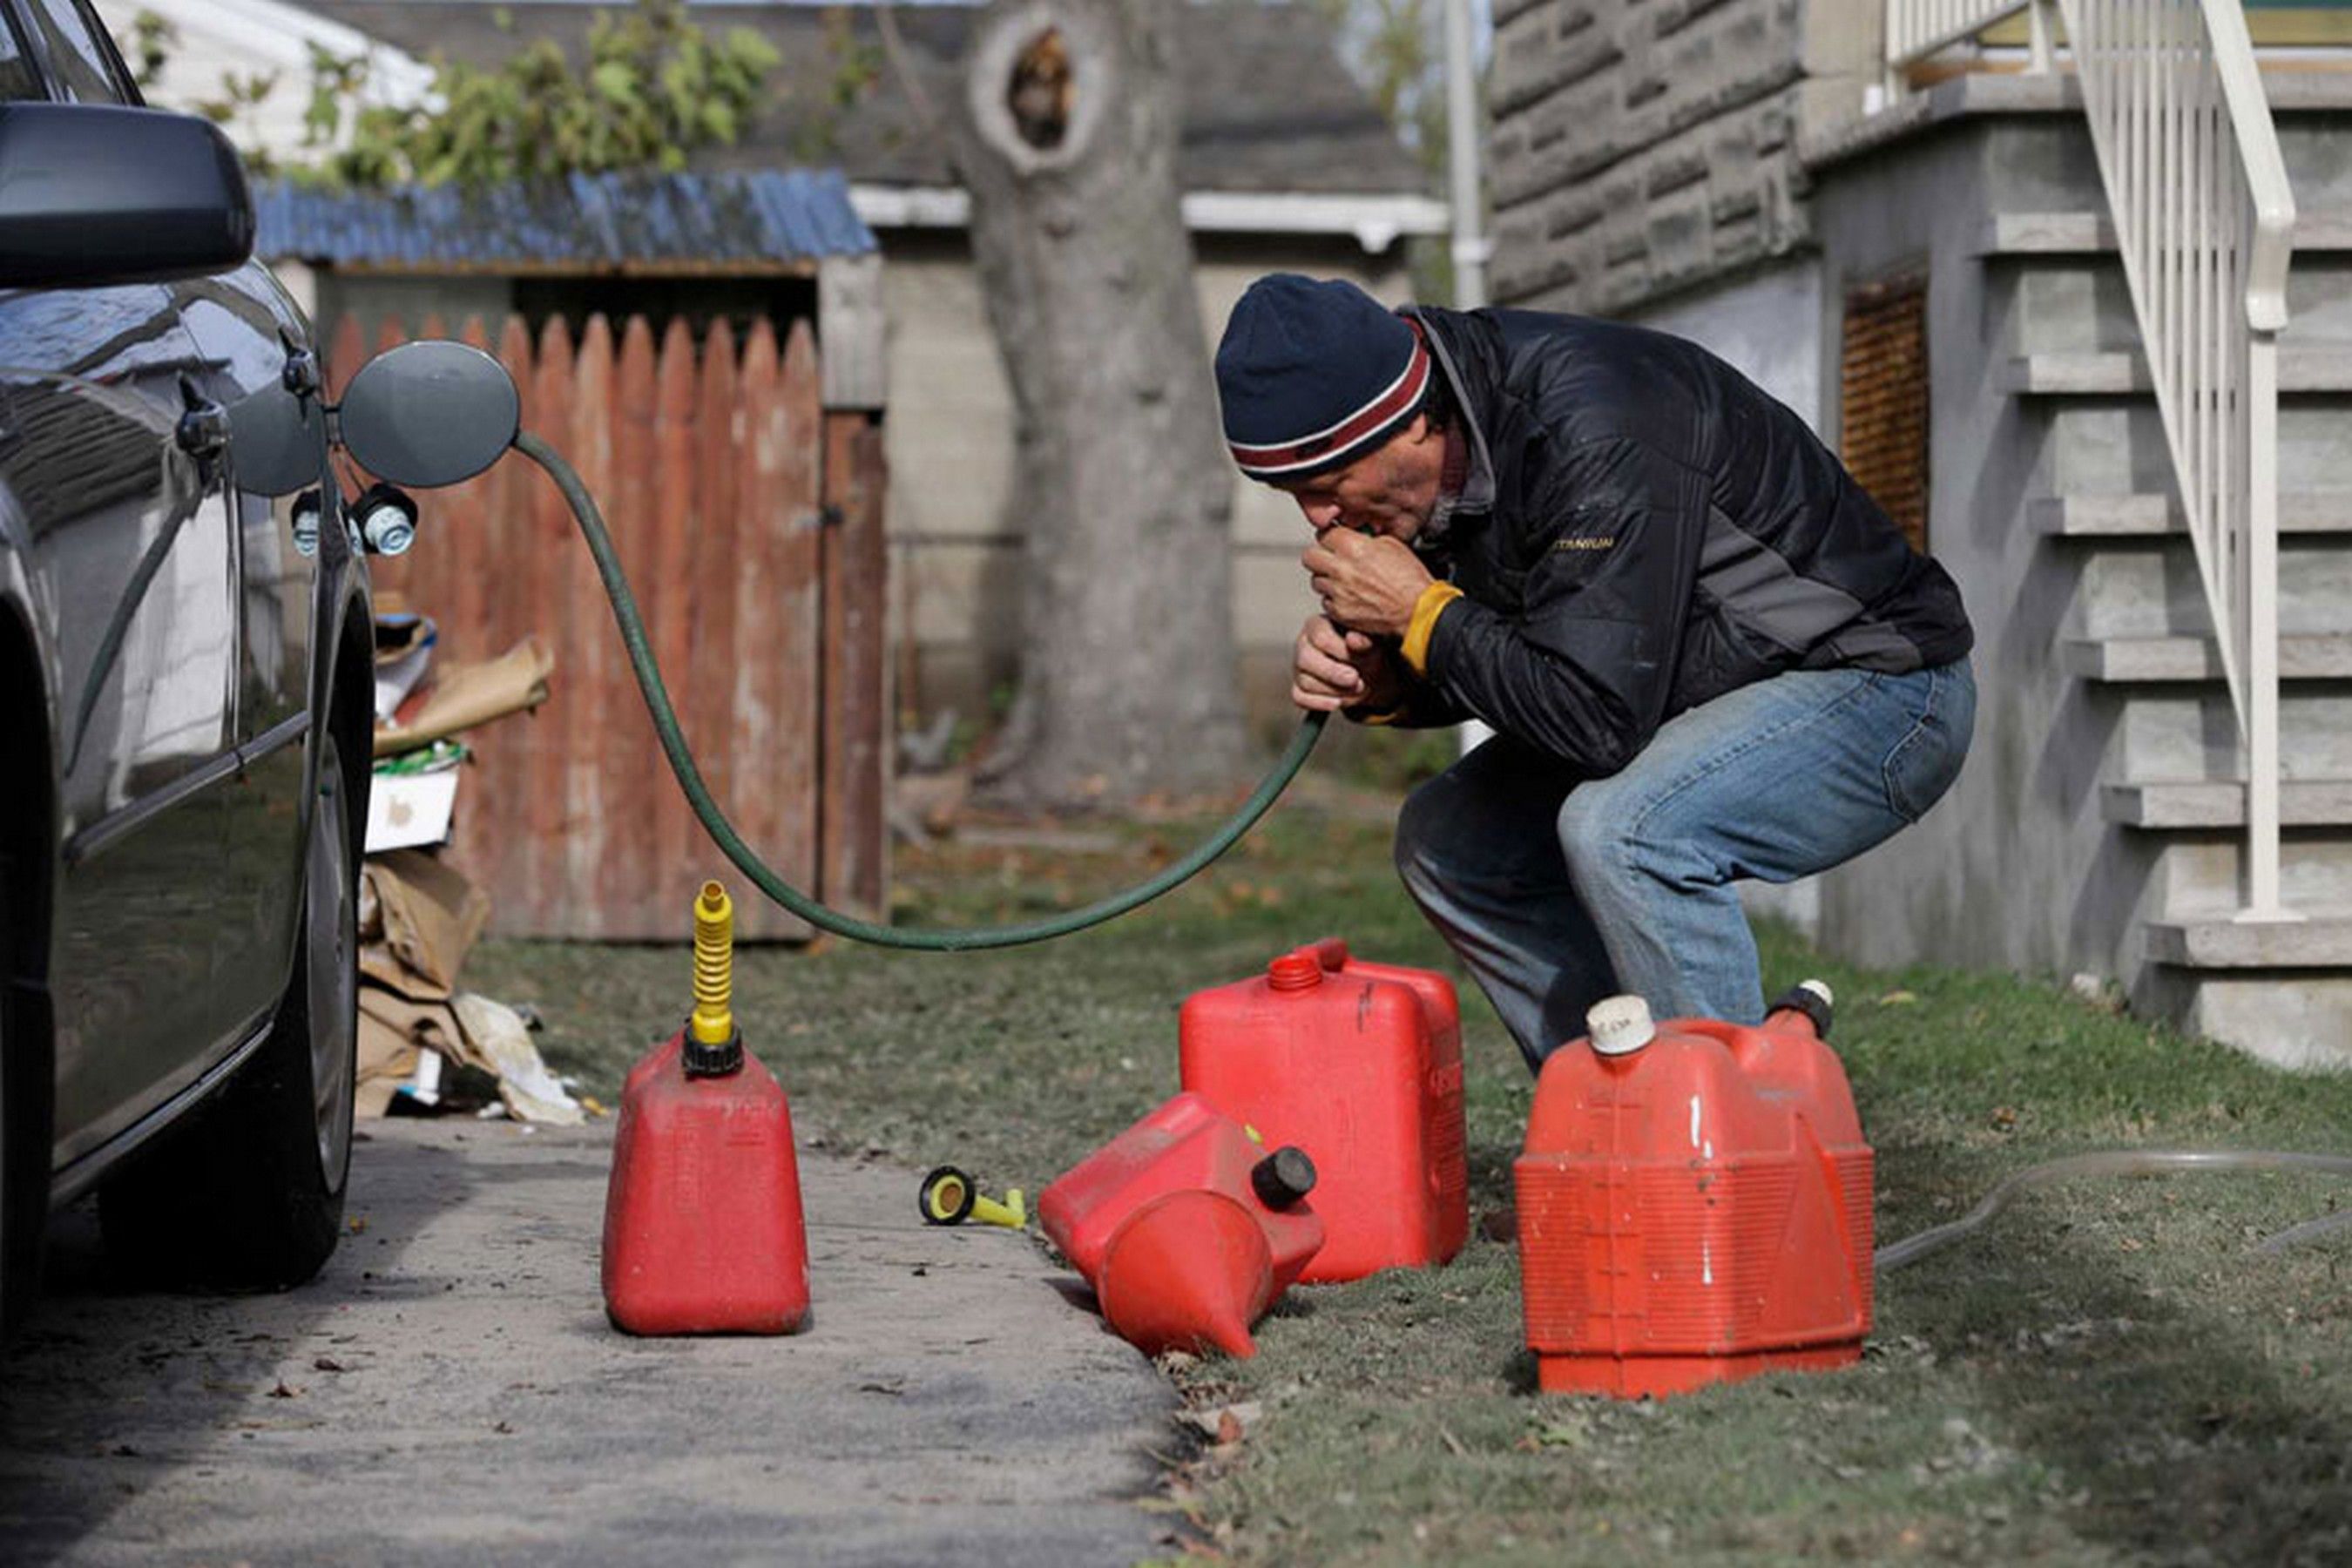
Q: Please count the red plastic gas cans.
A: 4